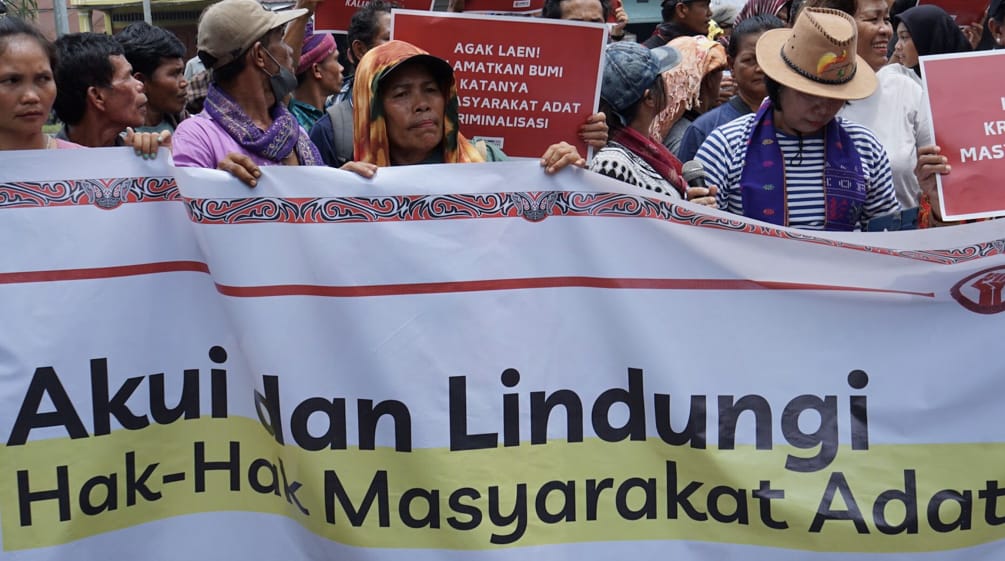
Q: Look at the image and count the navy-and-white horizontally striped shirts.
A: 1